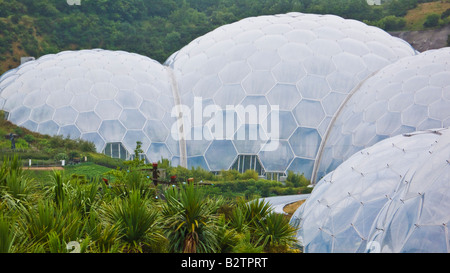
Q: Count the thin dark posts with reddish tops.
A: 4